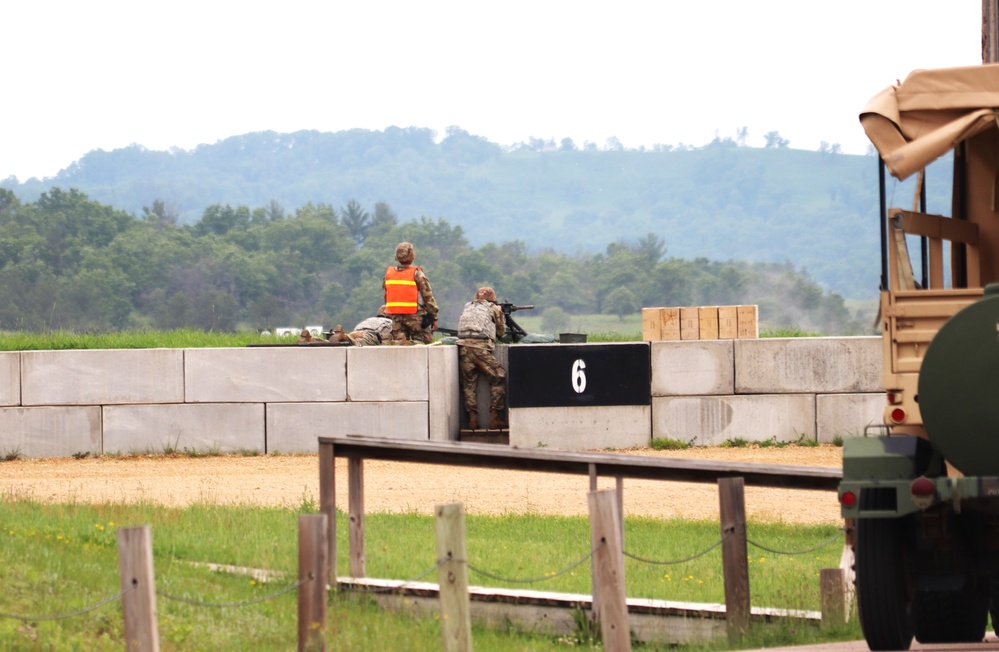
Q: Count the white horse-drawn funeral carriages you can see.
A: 0